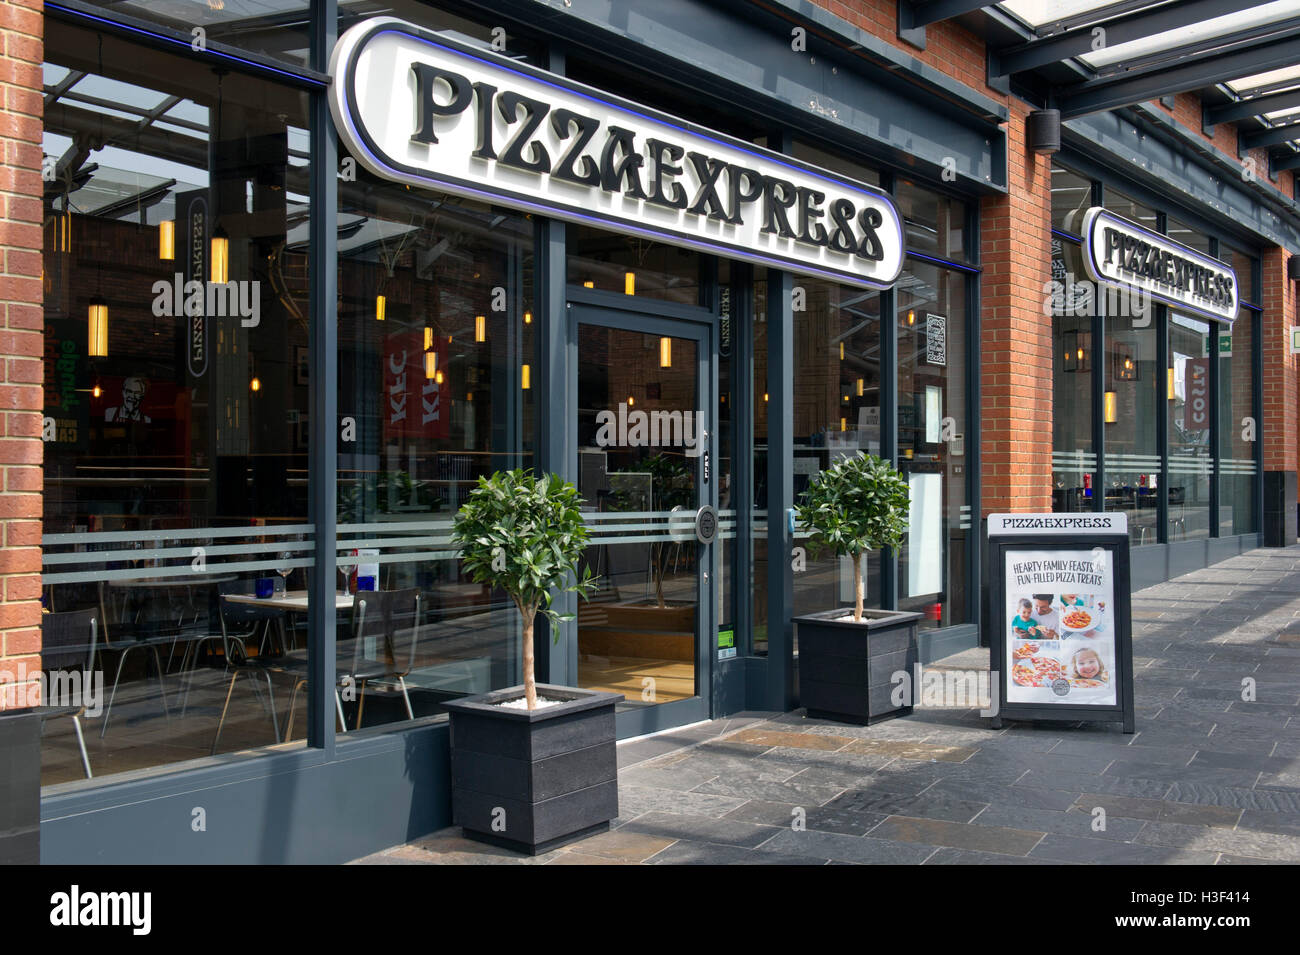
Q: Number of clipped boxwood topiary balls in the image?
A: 2